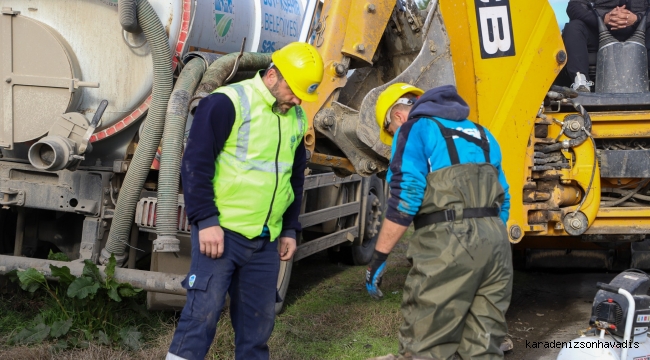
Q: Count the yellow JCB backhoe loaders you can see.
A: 1